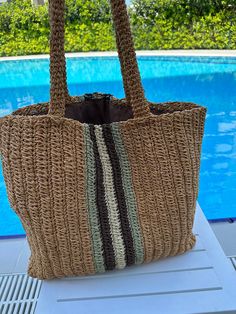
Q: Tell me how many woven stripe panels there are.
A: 5